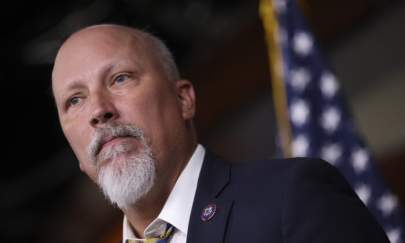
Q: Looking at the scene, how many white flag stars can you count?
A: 11